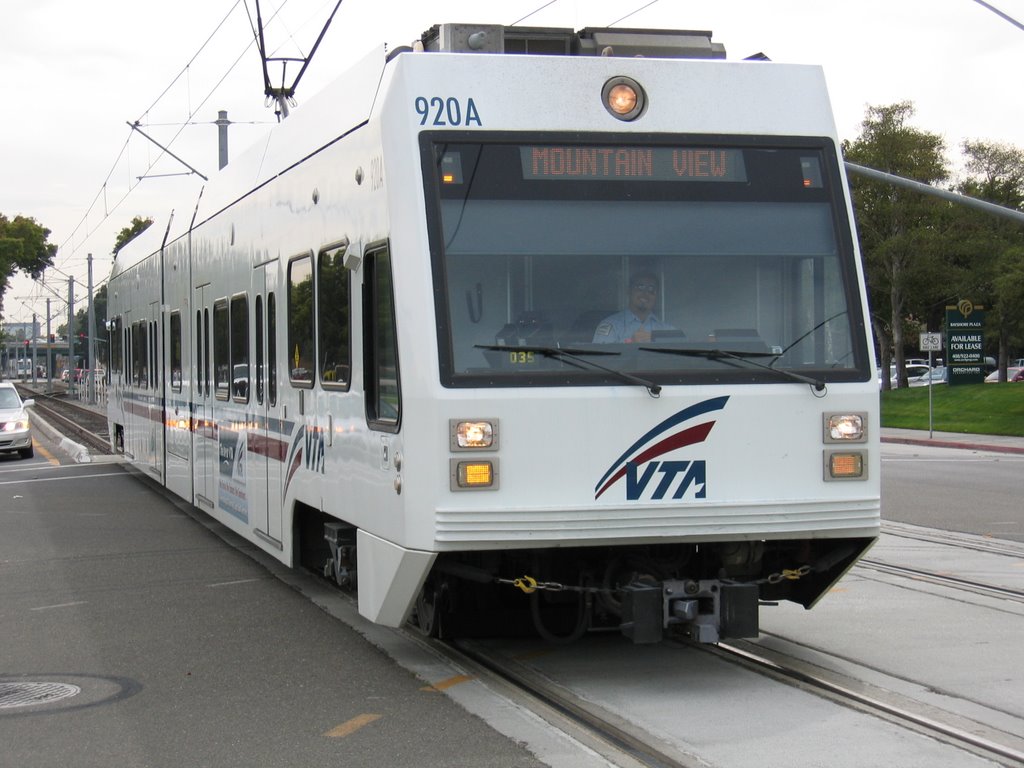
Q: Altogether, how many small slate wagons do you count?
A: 0